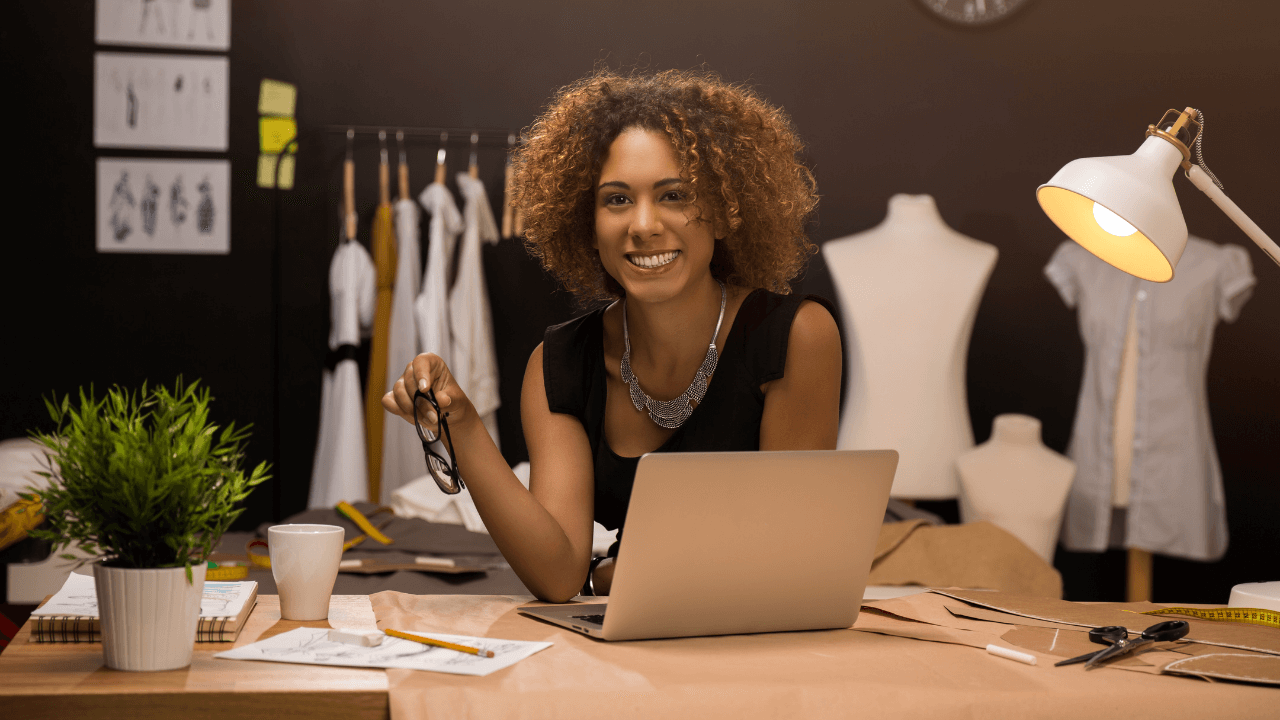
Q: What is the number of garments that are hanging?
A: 5